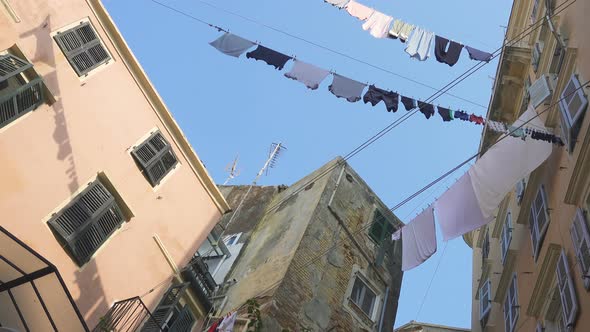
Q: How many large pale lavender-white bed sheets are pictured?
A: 3